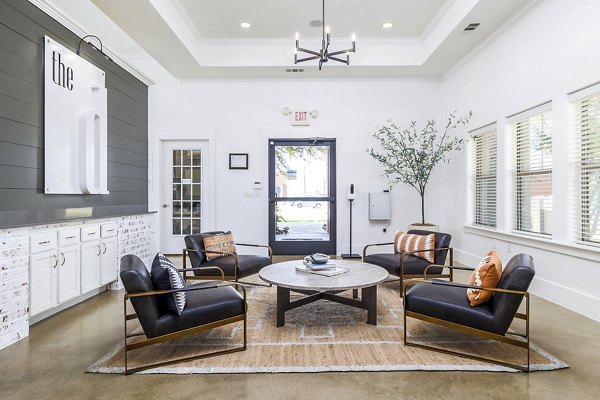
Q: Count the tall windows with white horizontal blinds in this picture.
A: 3